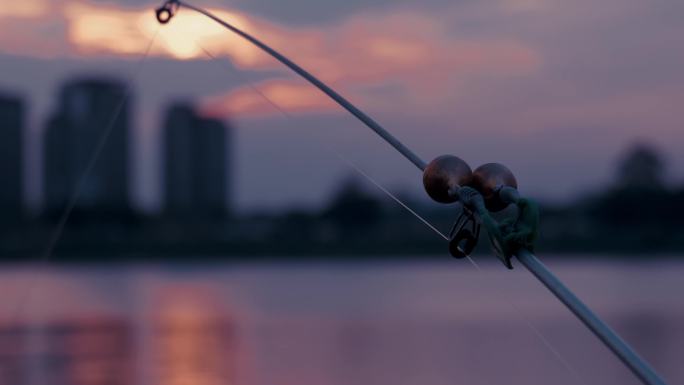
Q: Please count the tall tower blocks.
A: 3